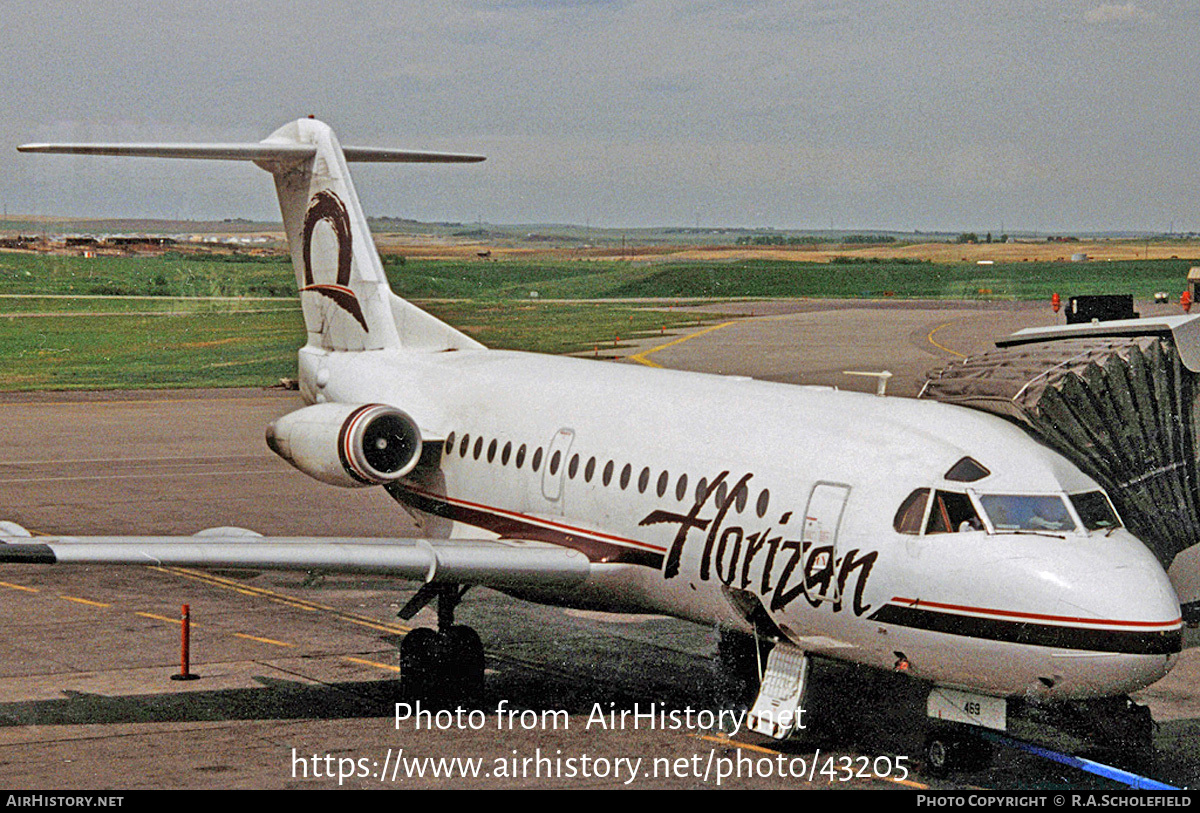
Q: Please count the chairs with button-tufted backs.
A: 0